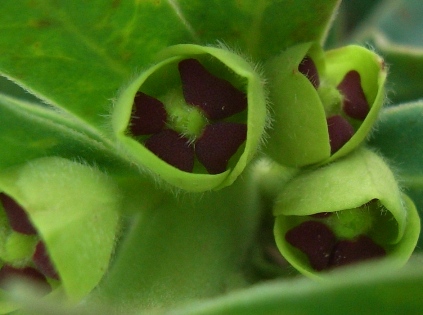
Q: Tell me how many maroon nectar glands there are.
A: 13